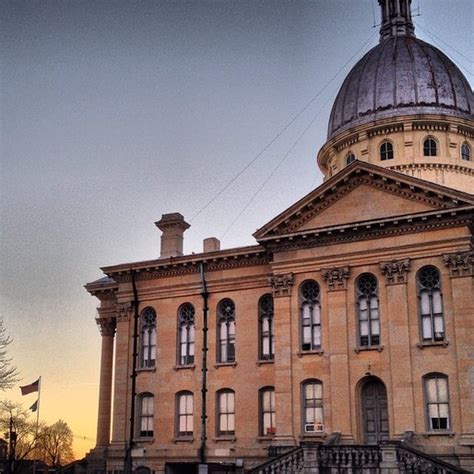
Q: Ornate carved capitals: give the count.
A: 6